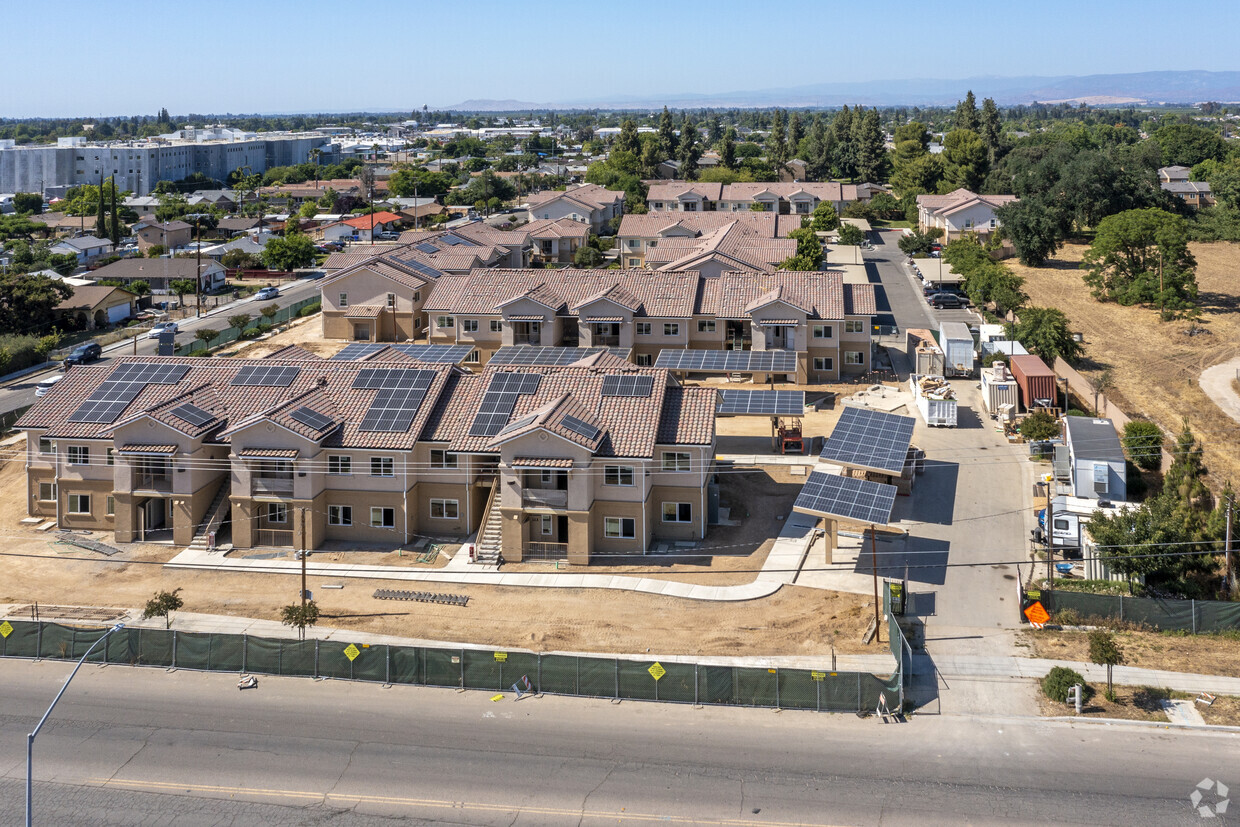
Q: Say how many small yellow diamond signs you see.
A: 3